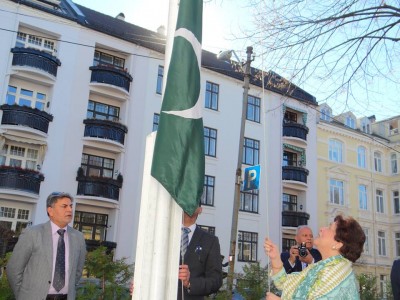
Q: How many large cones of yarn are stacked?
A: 0